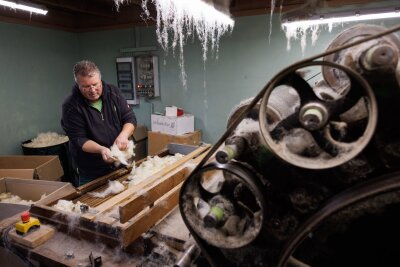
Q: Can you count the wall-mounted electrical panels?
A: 2